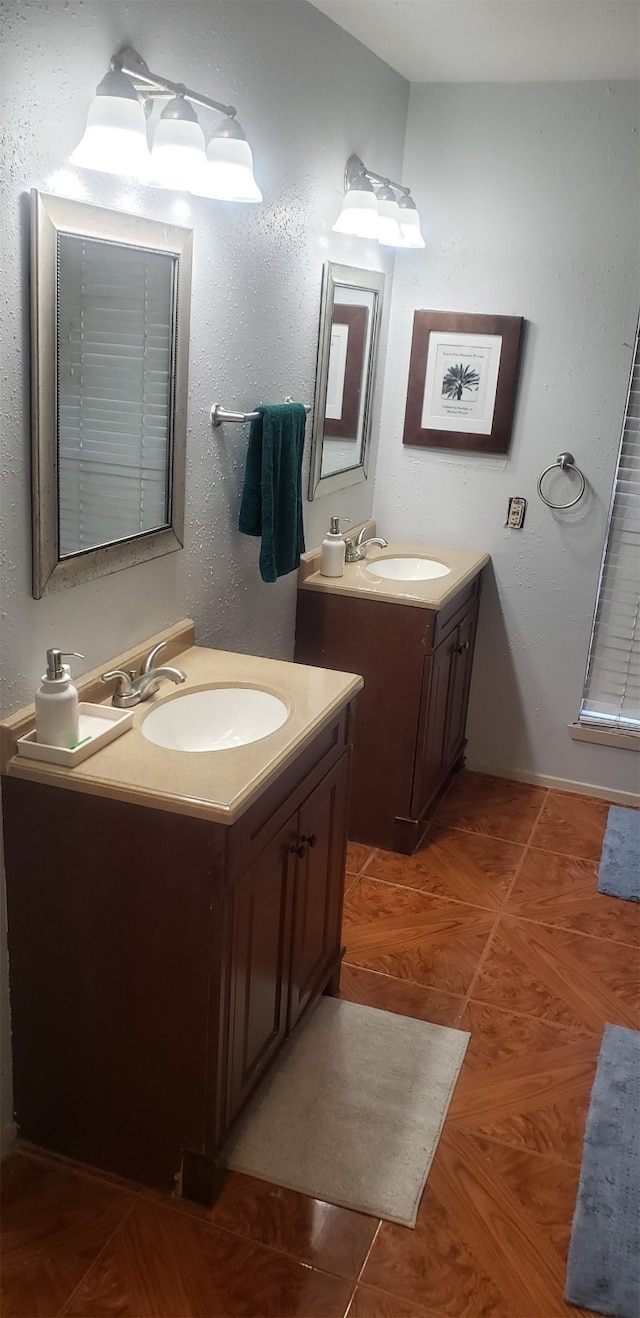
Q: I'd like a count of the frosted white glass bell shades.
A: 6